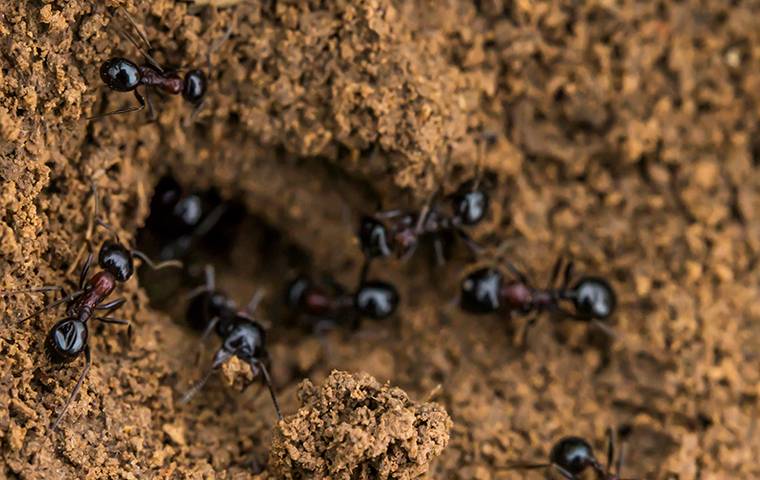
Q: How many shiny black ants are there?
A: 8